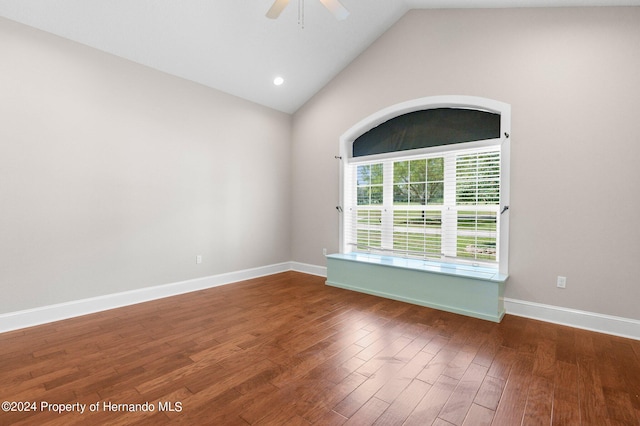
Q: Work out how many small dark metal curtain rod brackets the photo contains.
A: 4